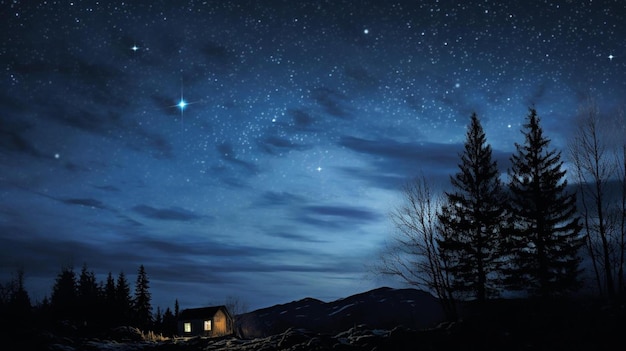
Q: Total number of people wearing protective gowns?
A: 0